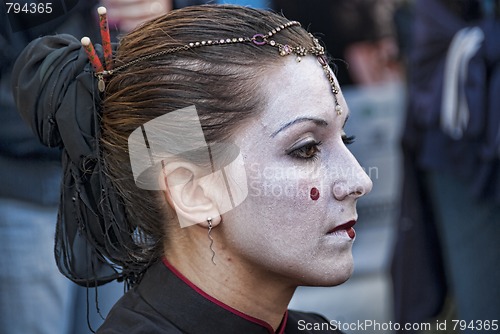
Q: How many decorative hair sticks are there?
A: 2